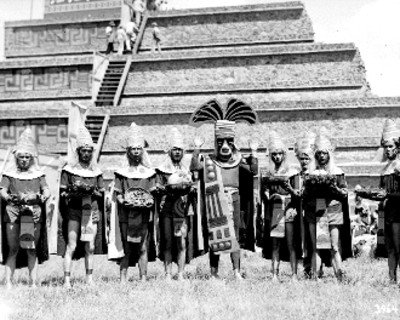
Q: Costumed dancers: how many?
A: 9